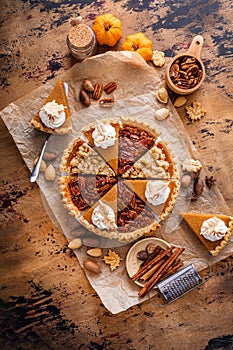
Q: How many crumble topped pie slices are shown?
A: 2